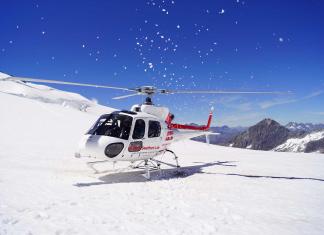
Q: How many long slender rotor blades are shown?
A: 3